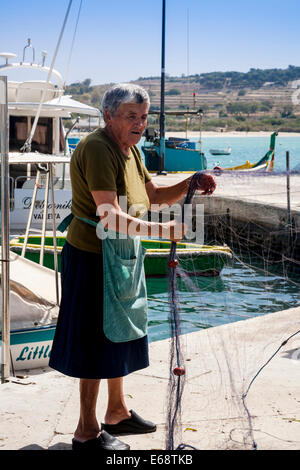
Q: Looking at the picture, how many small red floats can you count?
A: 2